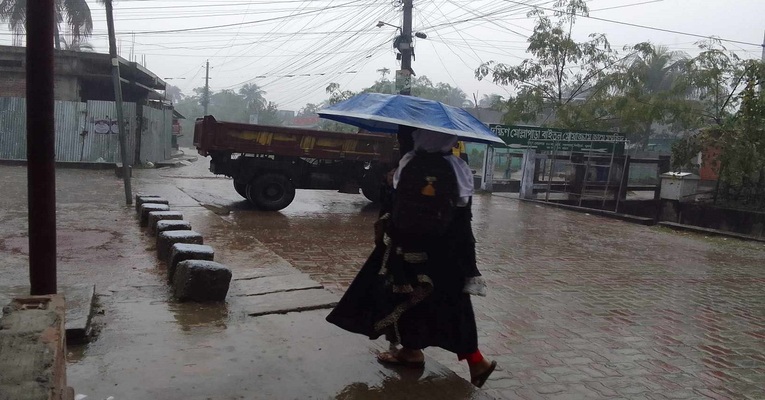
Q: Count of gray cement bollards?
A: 8